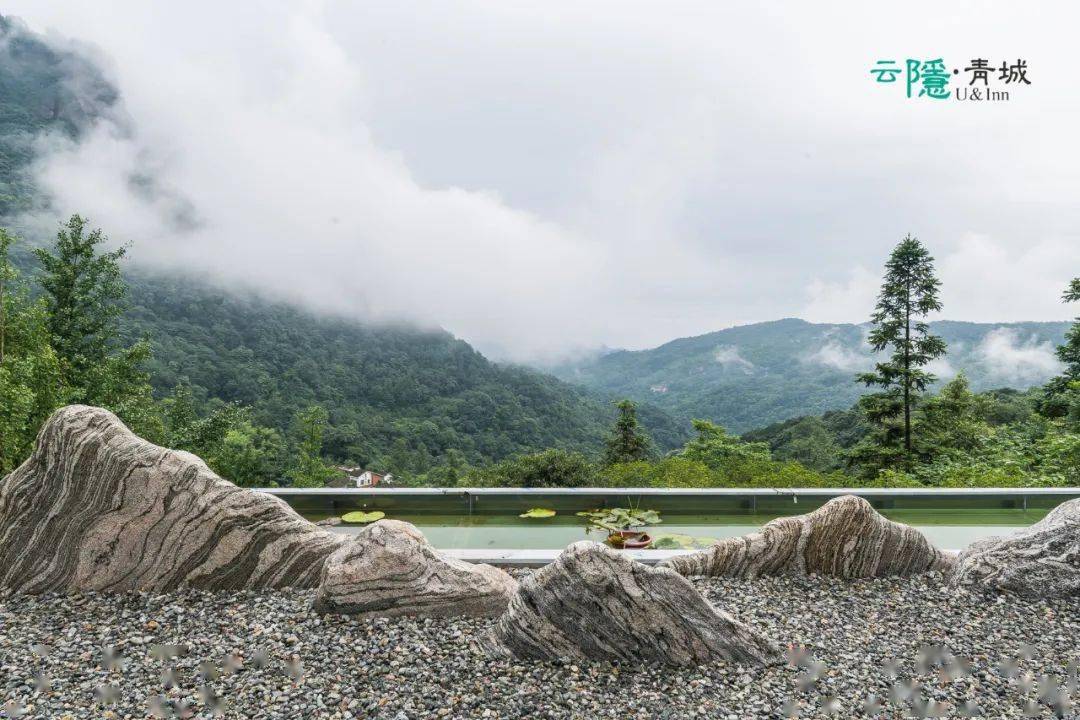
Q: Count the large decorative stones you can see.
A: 5